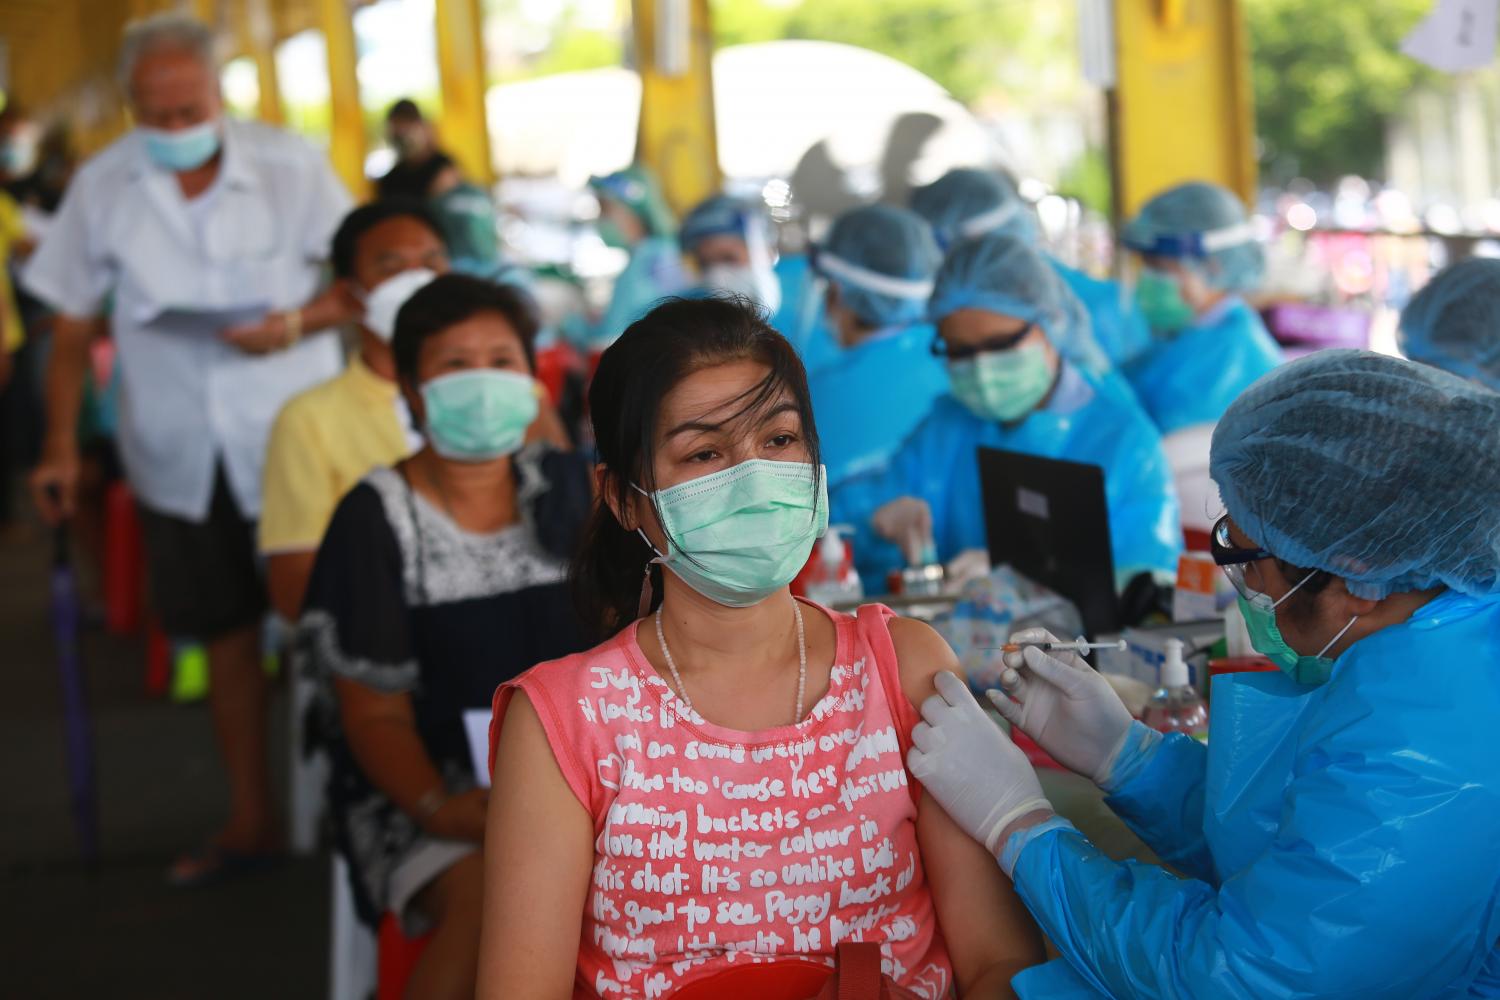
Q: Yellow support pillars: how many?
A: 5